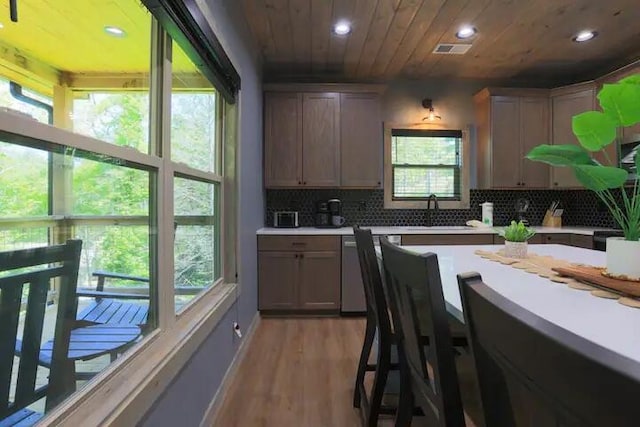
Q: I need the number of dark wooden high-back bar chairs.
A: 3